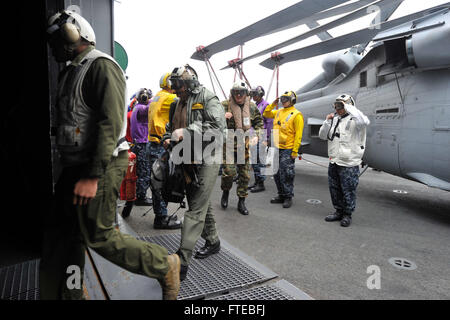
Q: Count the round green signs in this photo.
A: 1